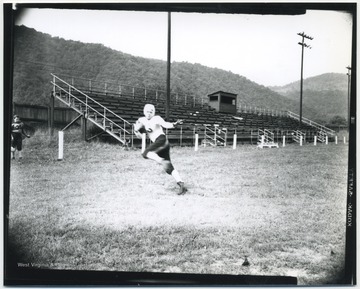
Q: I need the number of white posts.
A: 11